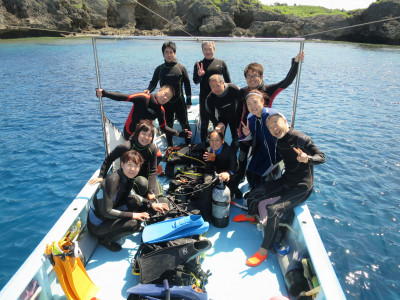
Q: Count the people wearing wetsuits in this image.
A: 10